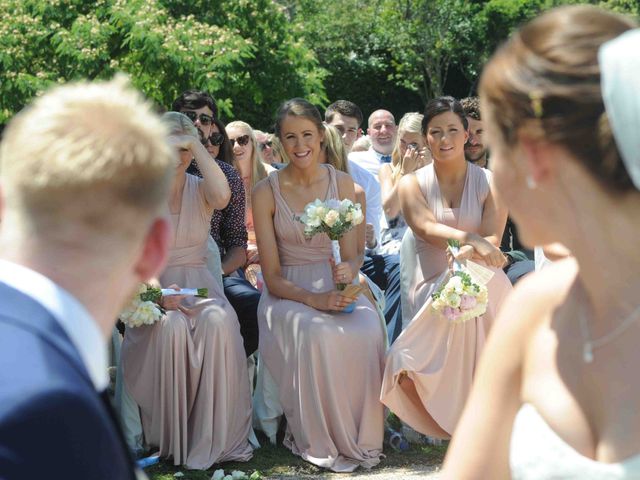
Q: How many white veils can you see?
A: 1